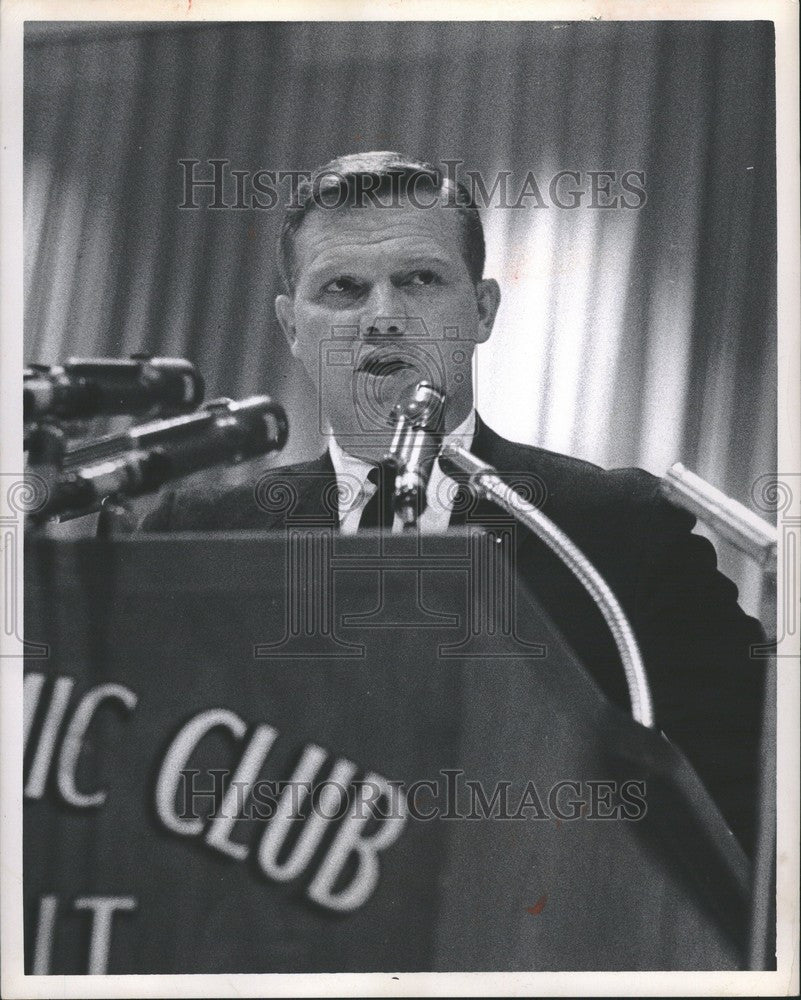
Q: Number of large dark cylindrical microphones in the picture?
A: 2